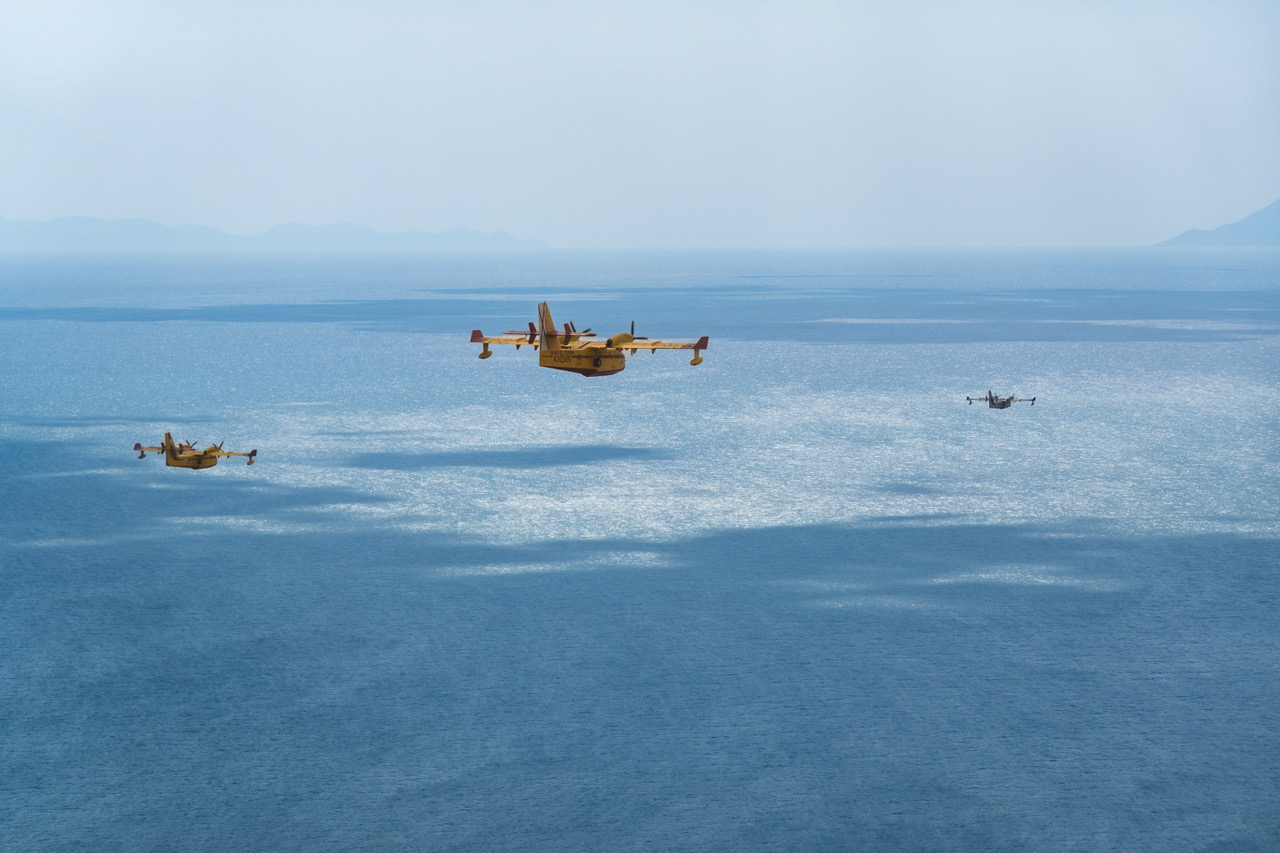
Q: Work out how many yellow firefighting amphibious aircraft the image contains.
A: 3